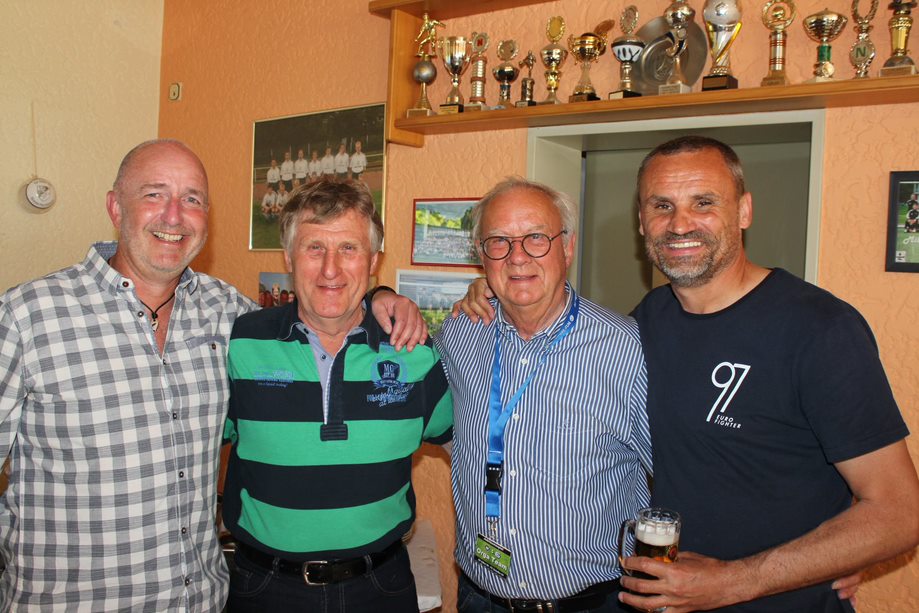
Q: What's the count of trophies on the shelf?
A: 14